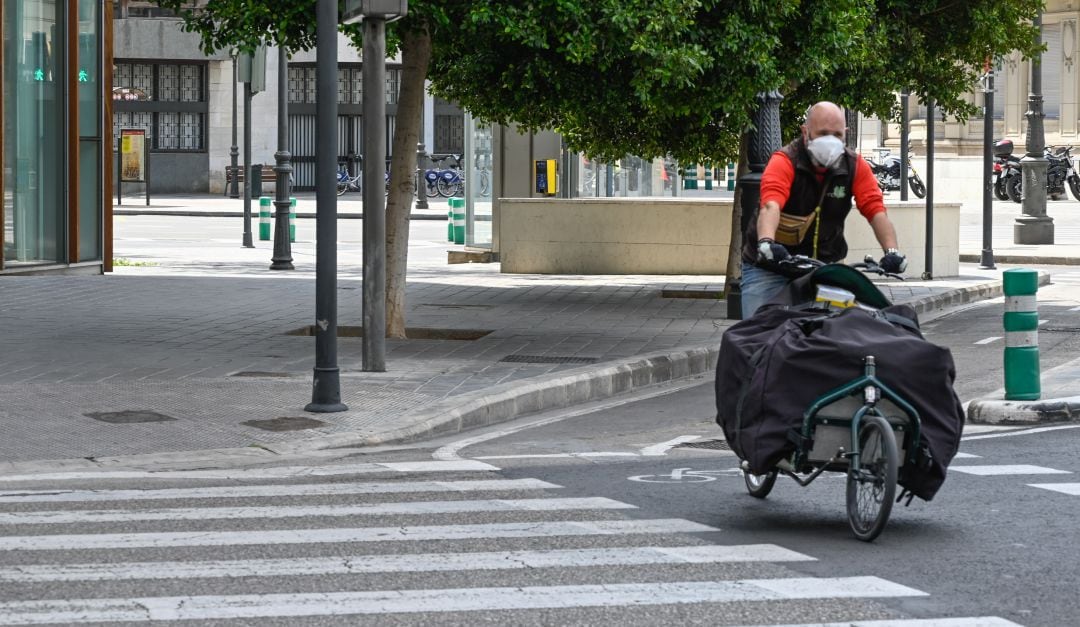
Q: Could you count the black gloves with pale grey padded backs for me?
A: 2